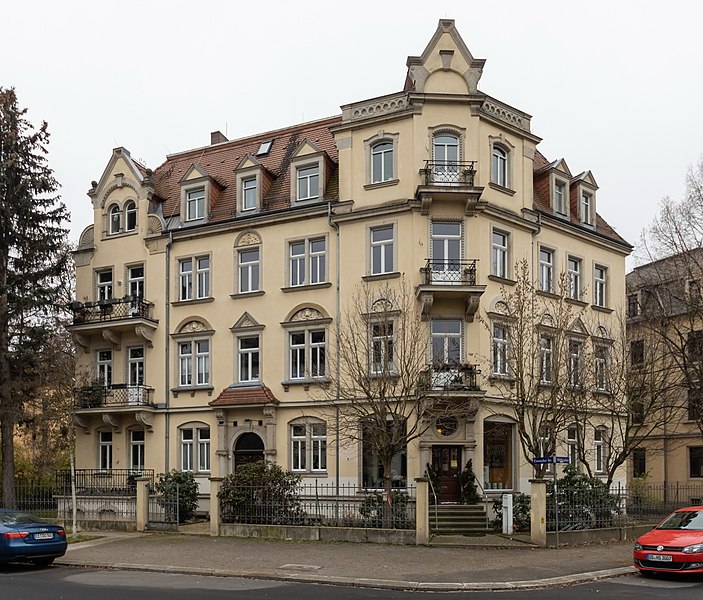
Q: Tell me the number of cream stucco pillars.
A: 4